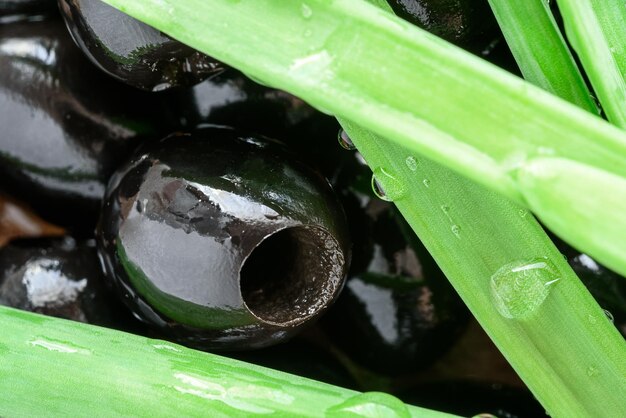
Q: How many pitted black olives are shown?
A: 1